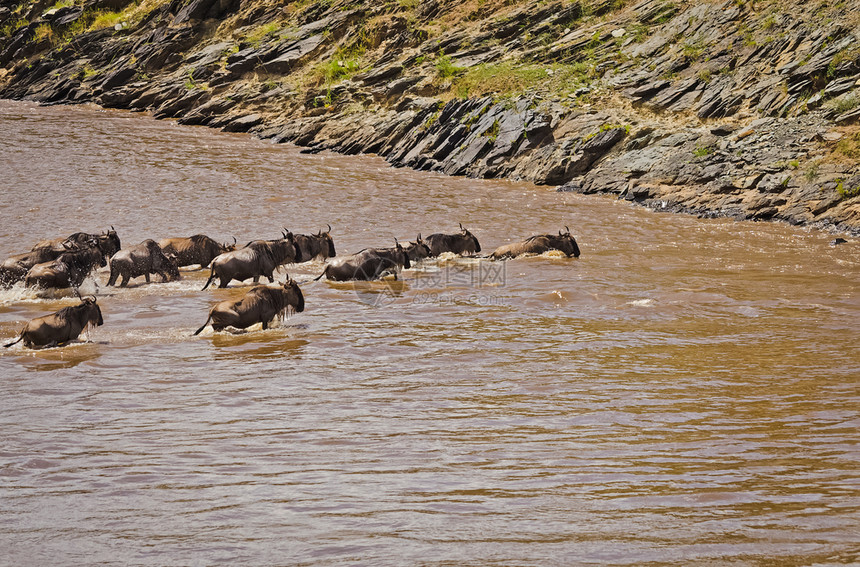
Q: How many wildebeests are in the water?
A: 13